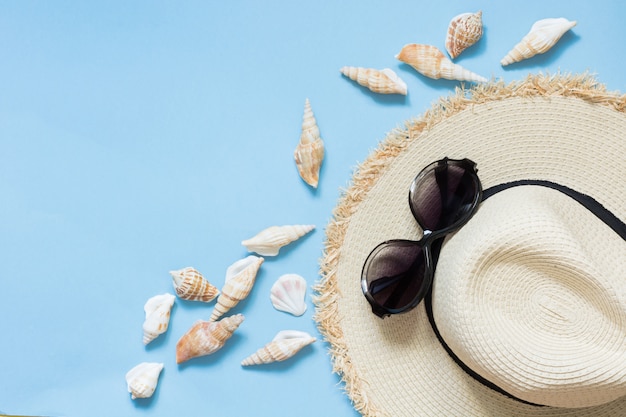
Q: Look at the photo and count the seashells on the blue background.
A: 13